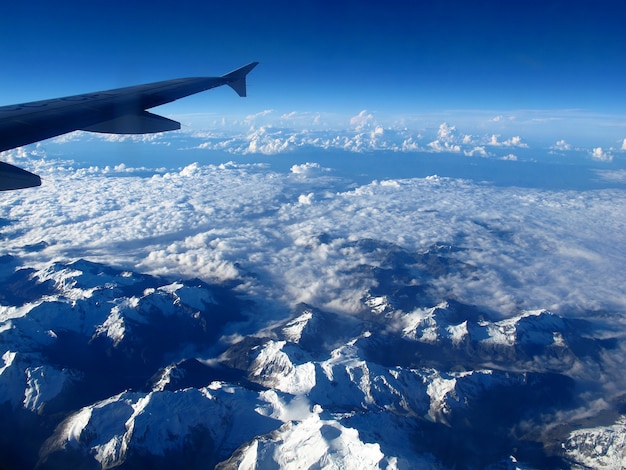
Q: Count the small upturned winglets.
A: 1